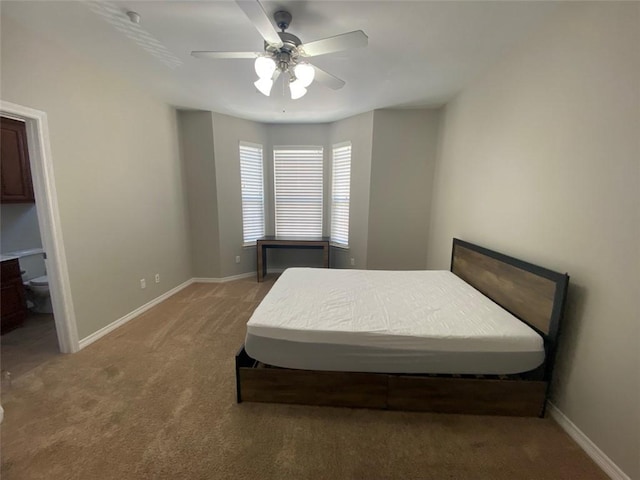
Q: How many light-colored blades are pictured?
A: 5